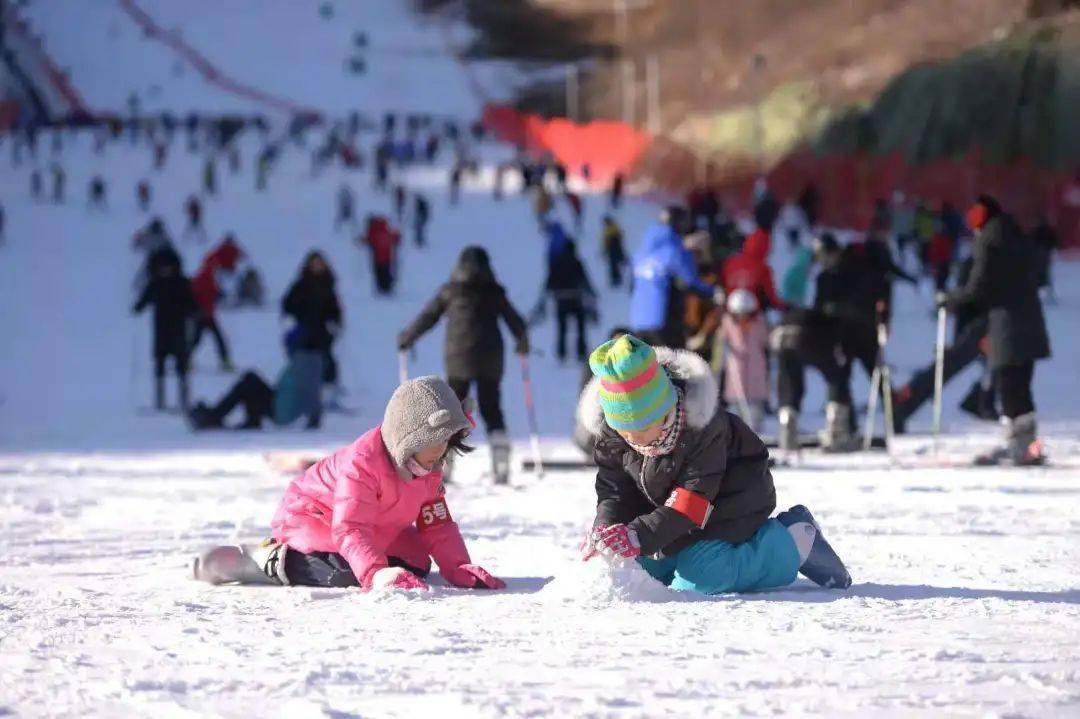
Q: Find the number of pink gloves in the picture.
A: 4